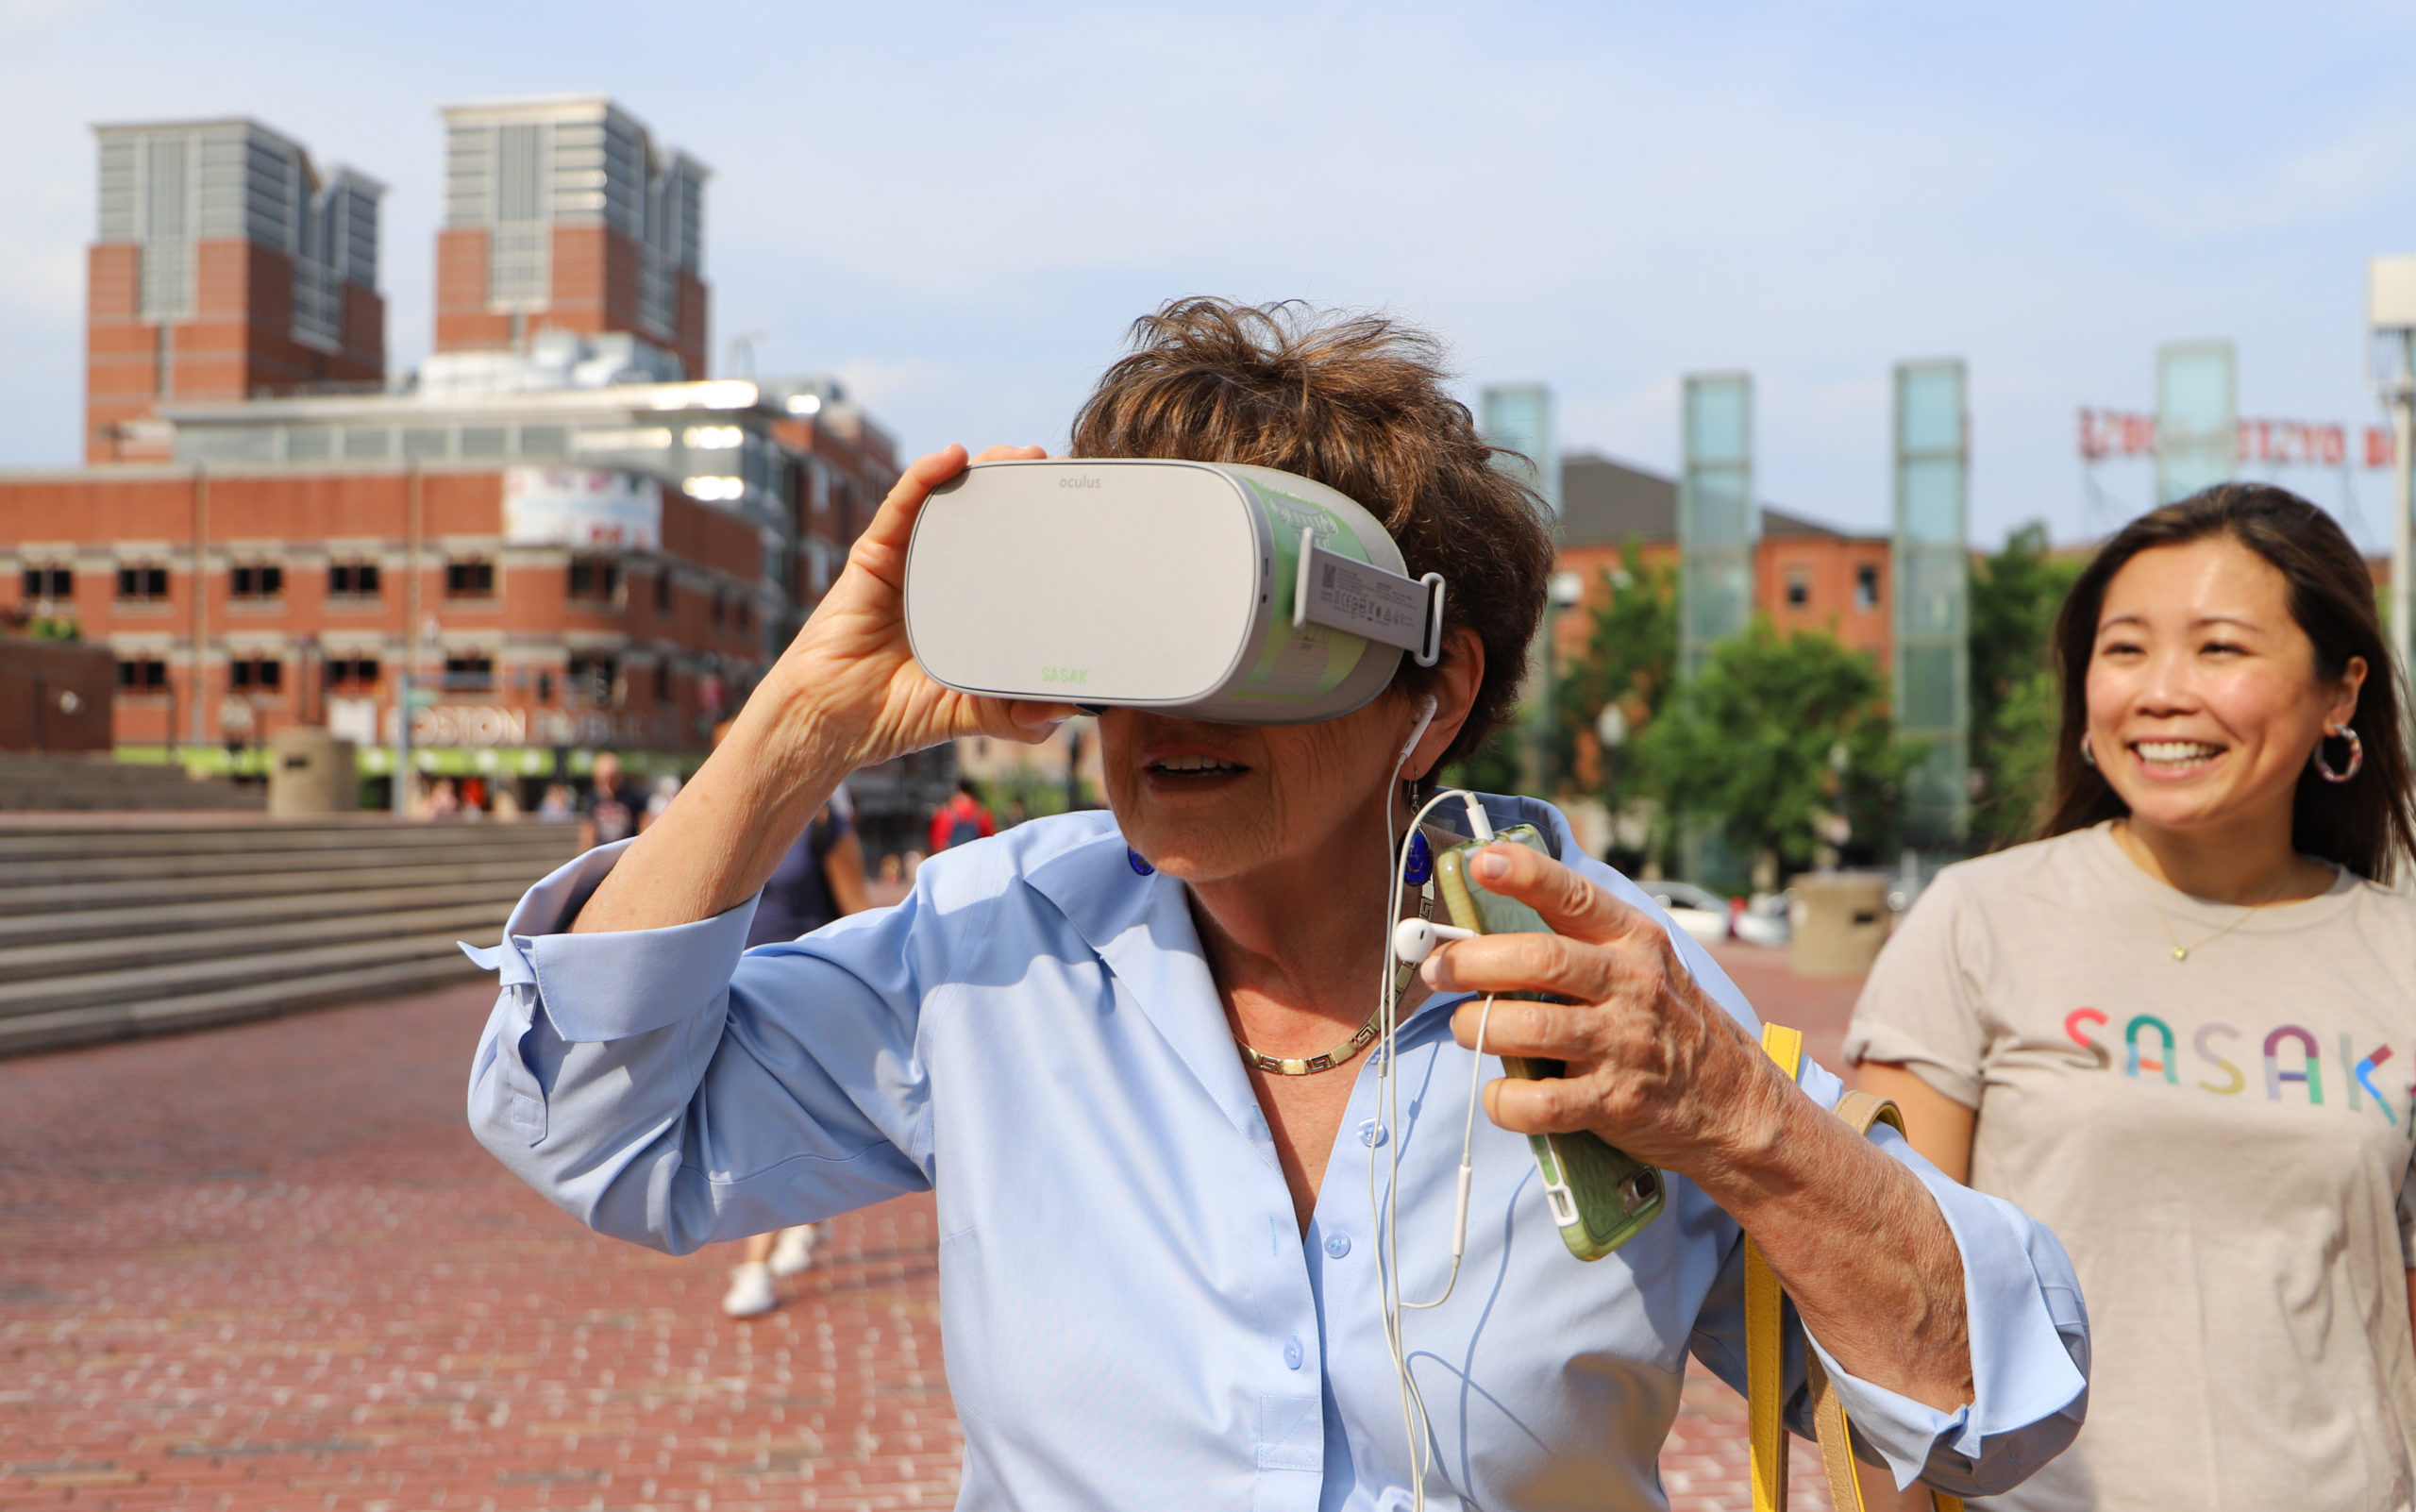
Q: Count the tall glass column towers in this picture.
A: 4